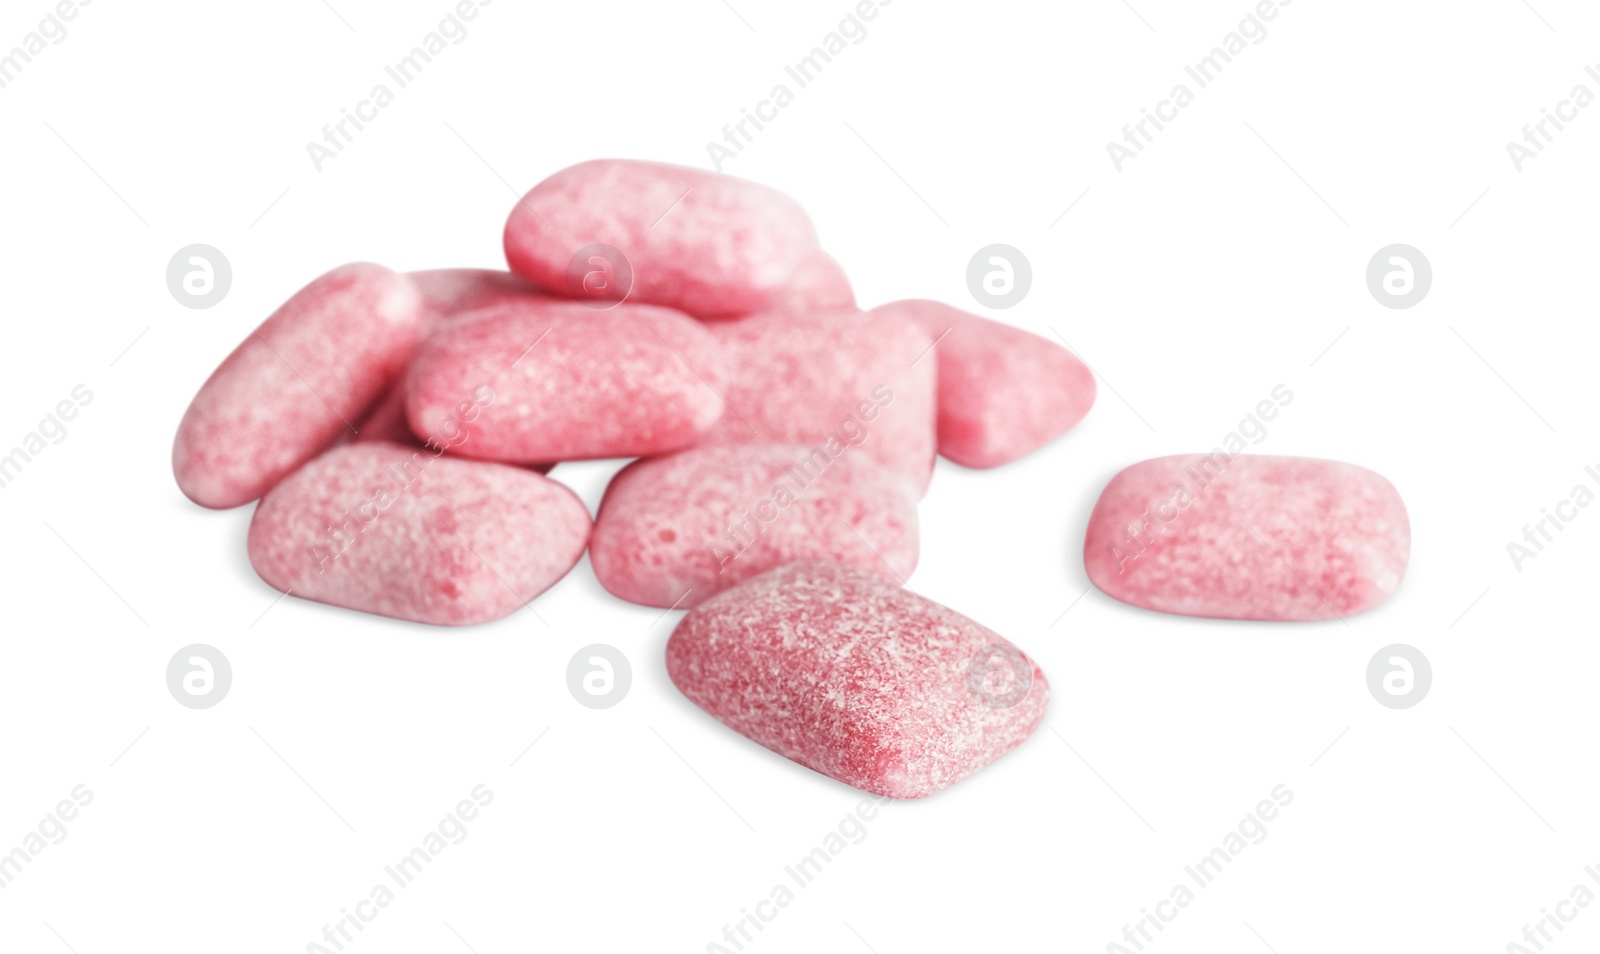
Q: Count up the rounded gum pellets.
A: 11